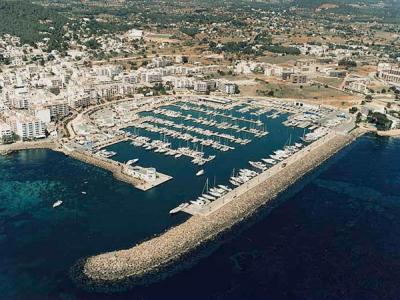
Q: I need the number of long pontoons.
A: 5